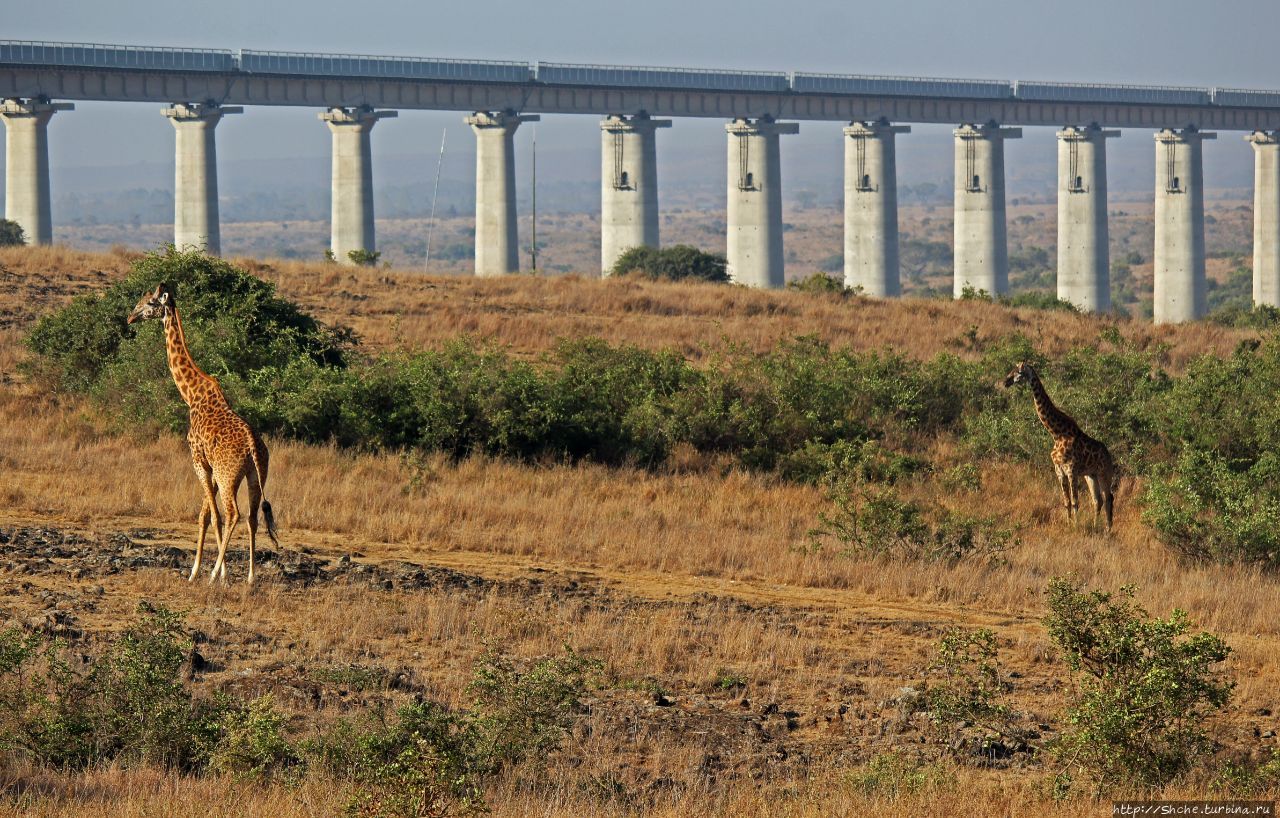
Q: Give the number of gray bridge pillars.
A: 11